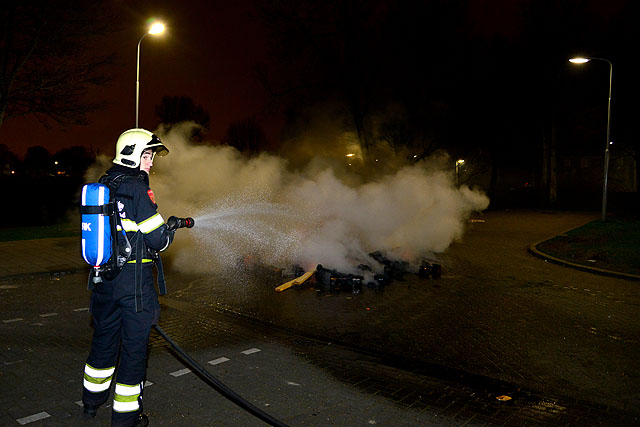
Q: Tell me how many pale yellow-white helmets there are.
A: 1